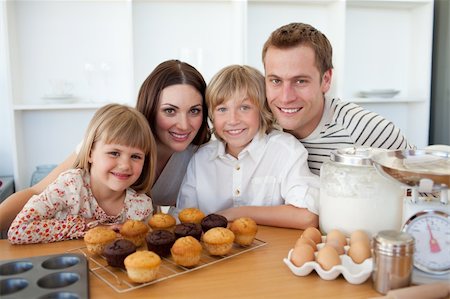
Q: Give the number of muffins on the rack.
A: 12